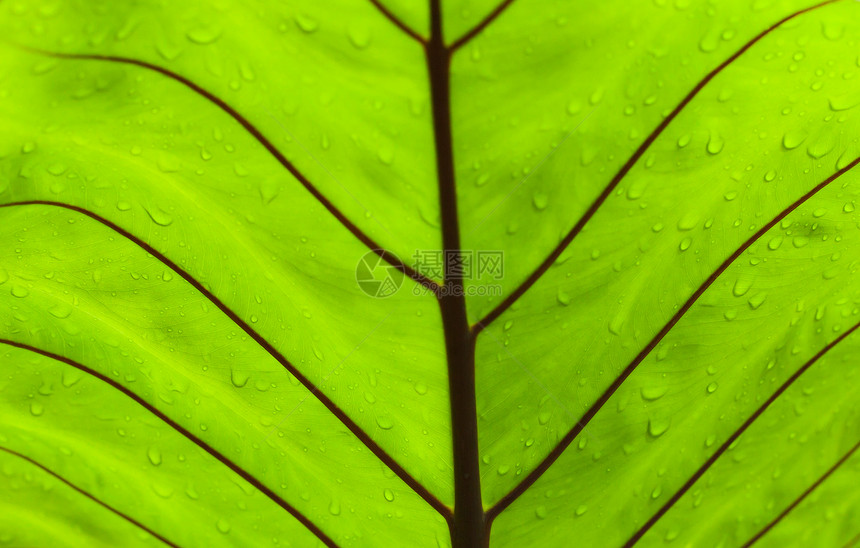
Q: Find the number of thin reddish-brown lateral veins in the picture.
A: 10